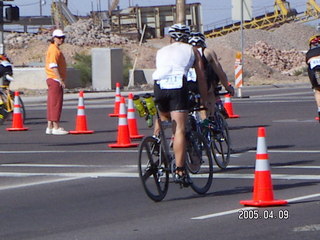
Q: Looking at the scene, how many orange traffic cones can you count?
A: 7